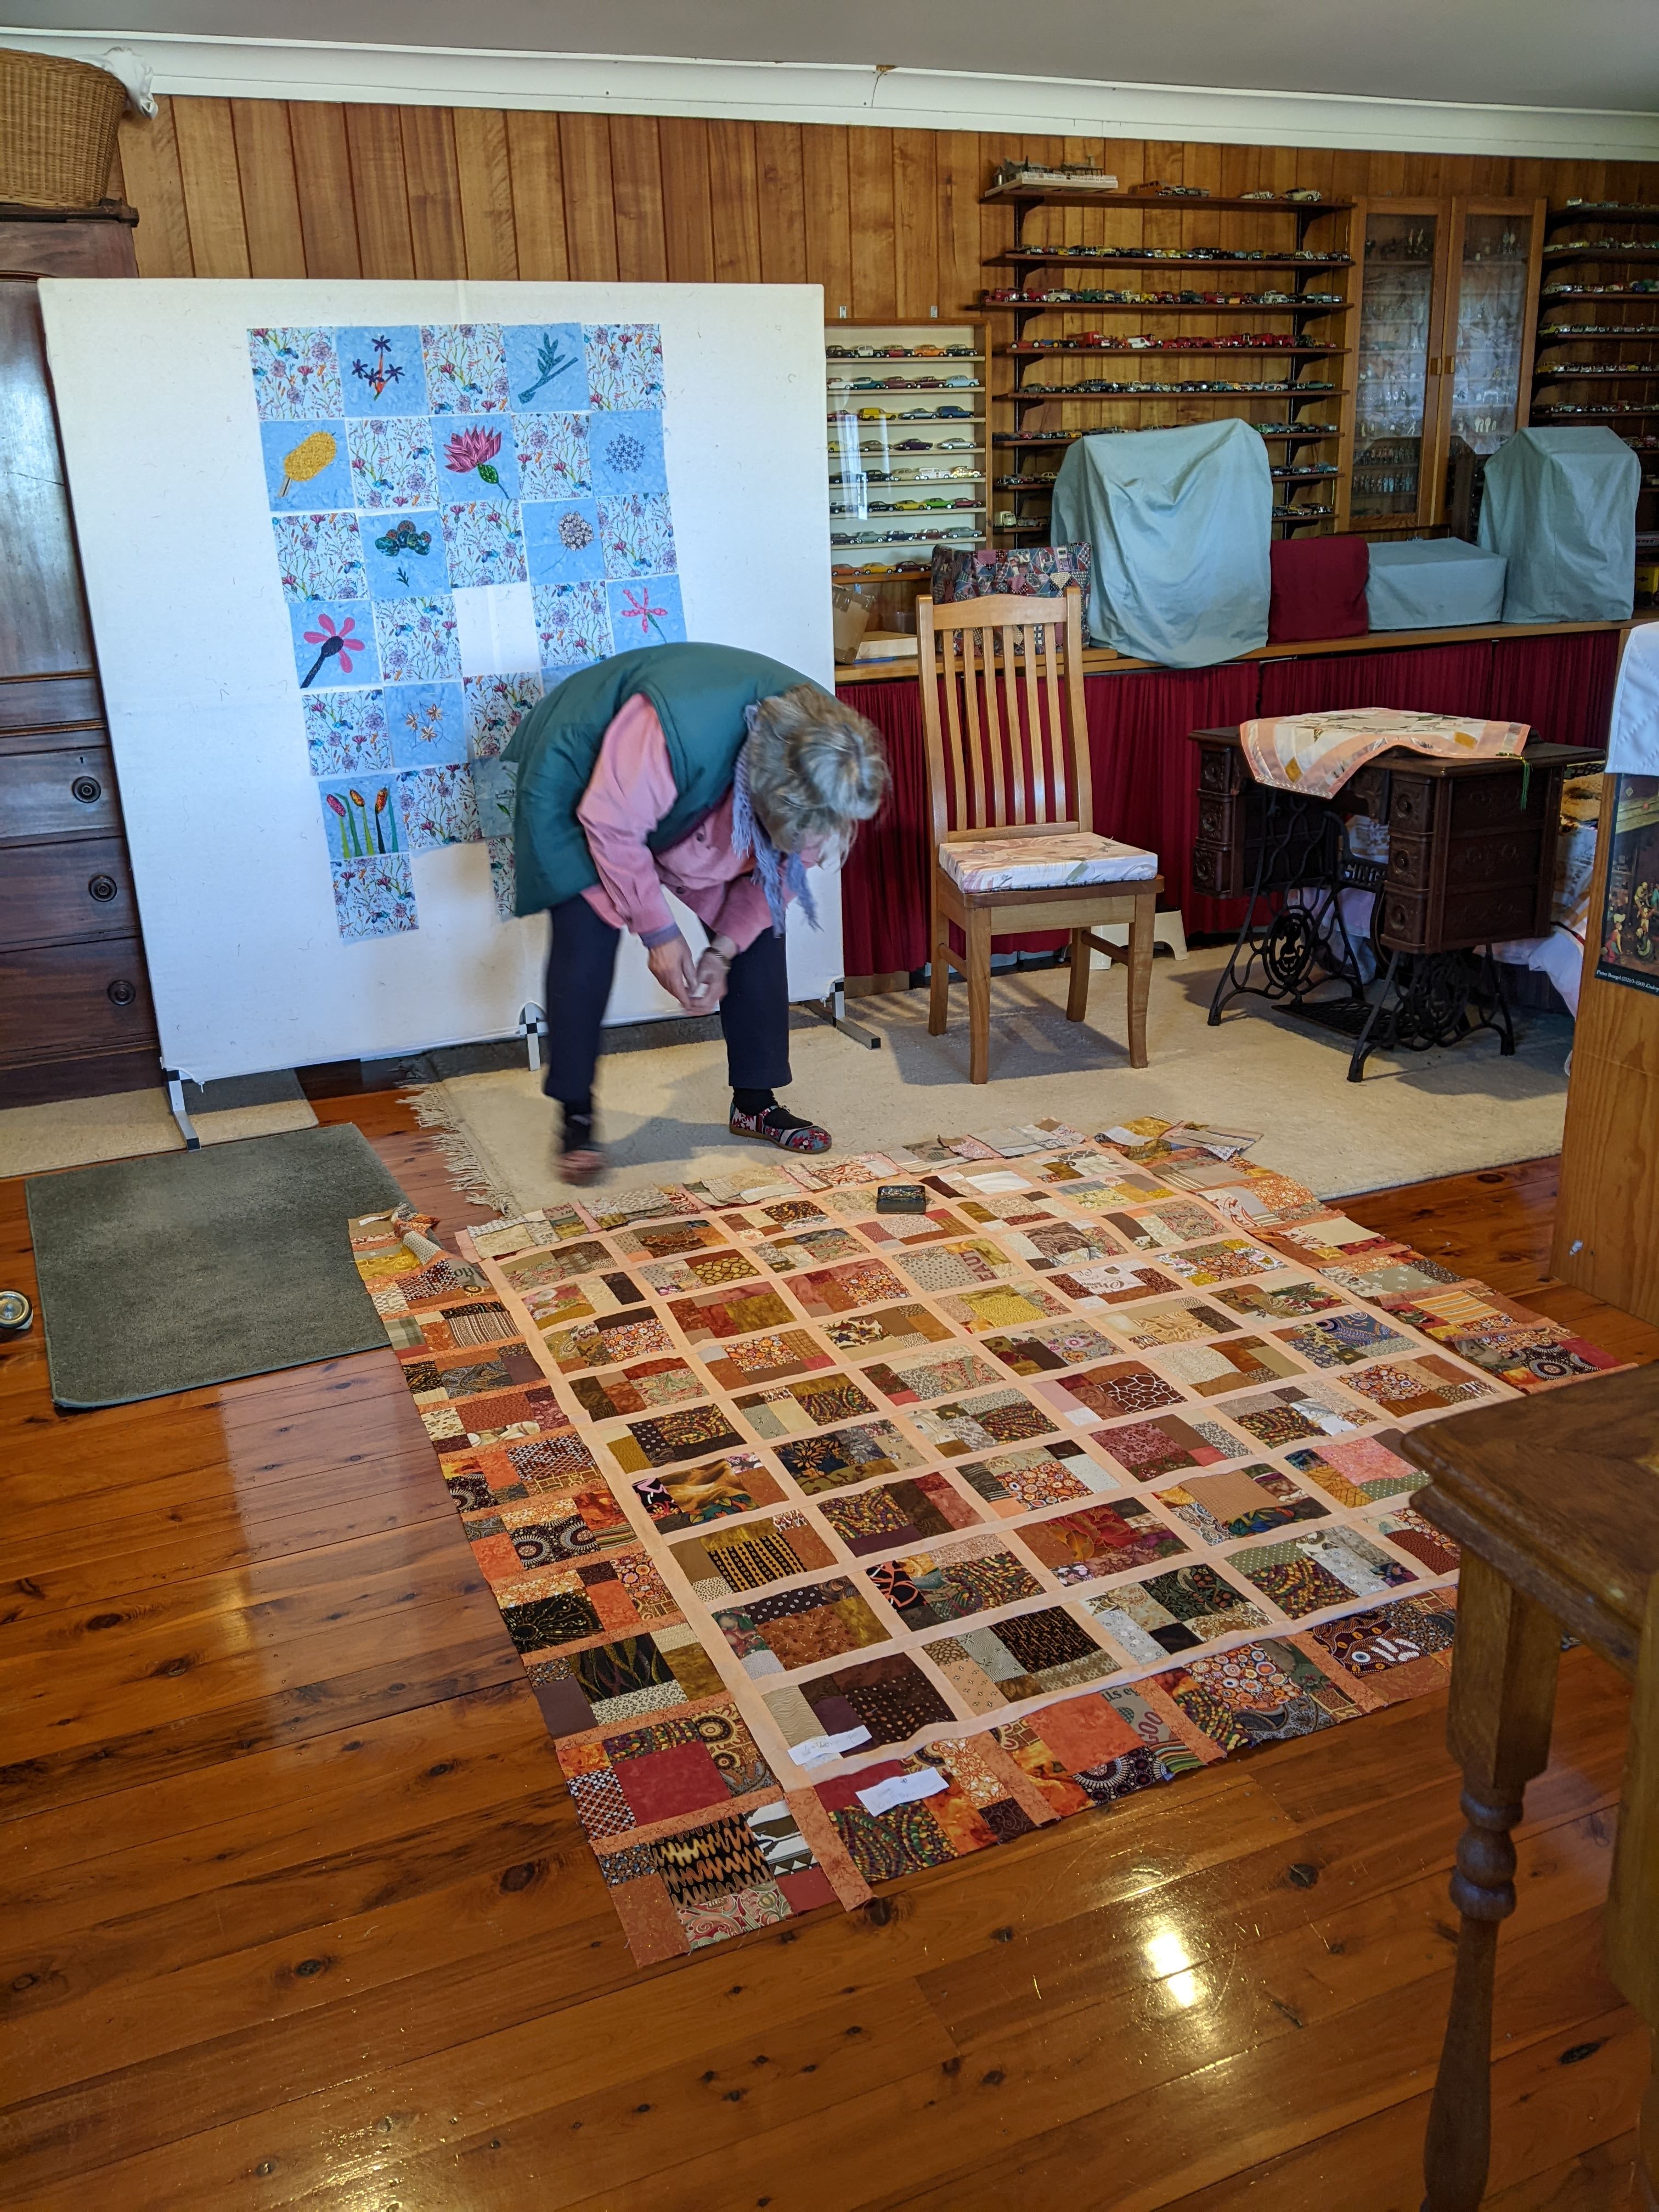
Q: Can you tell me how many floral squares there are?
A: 15